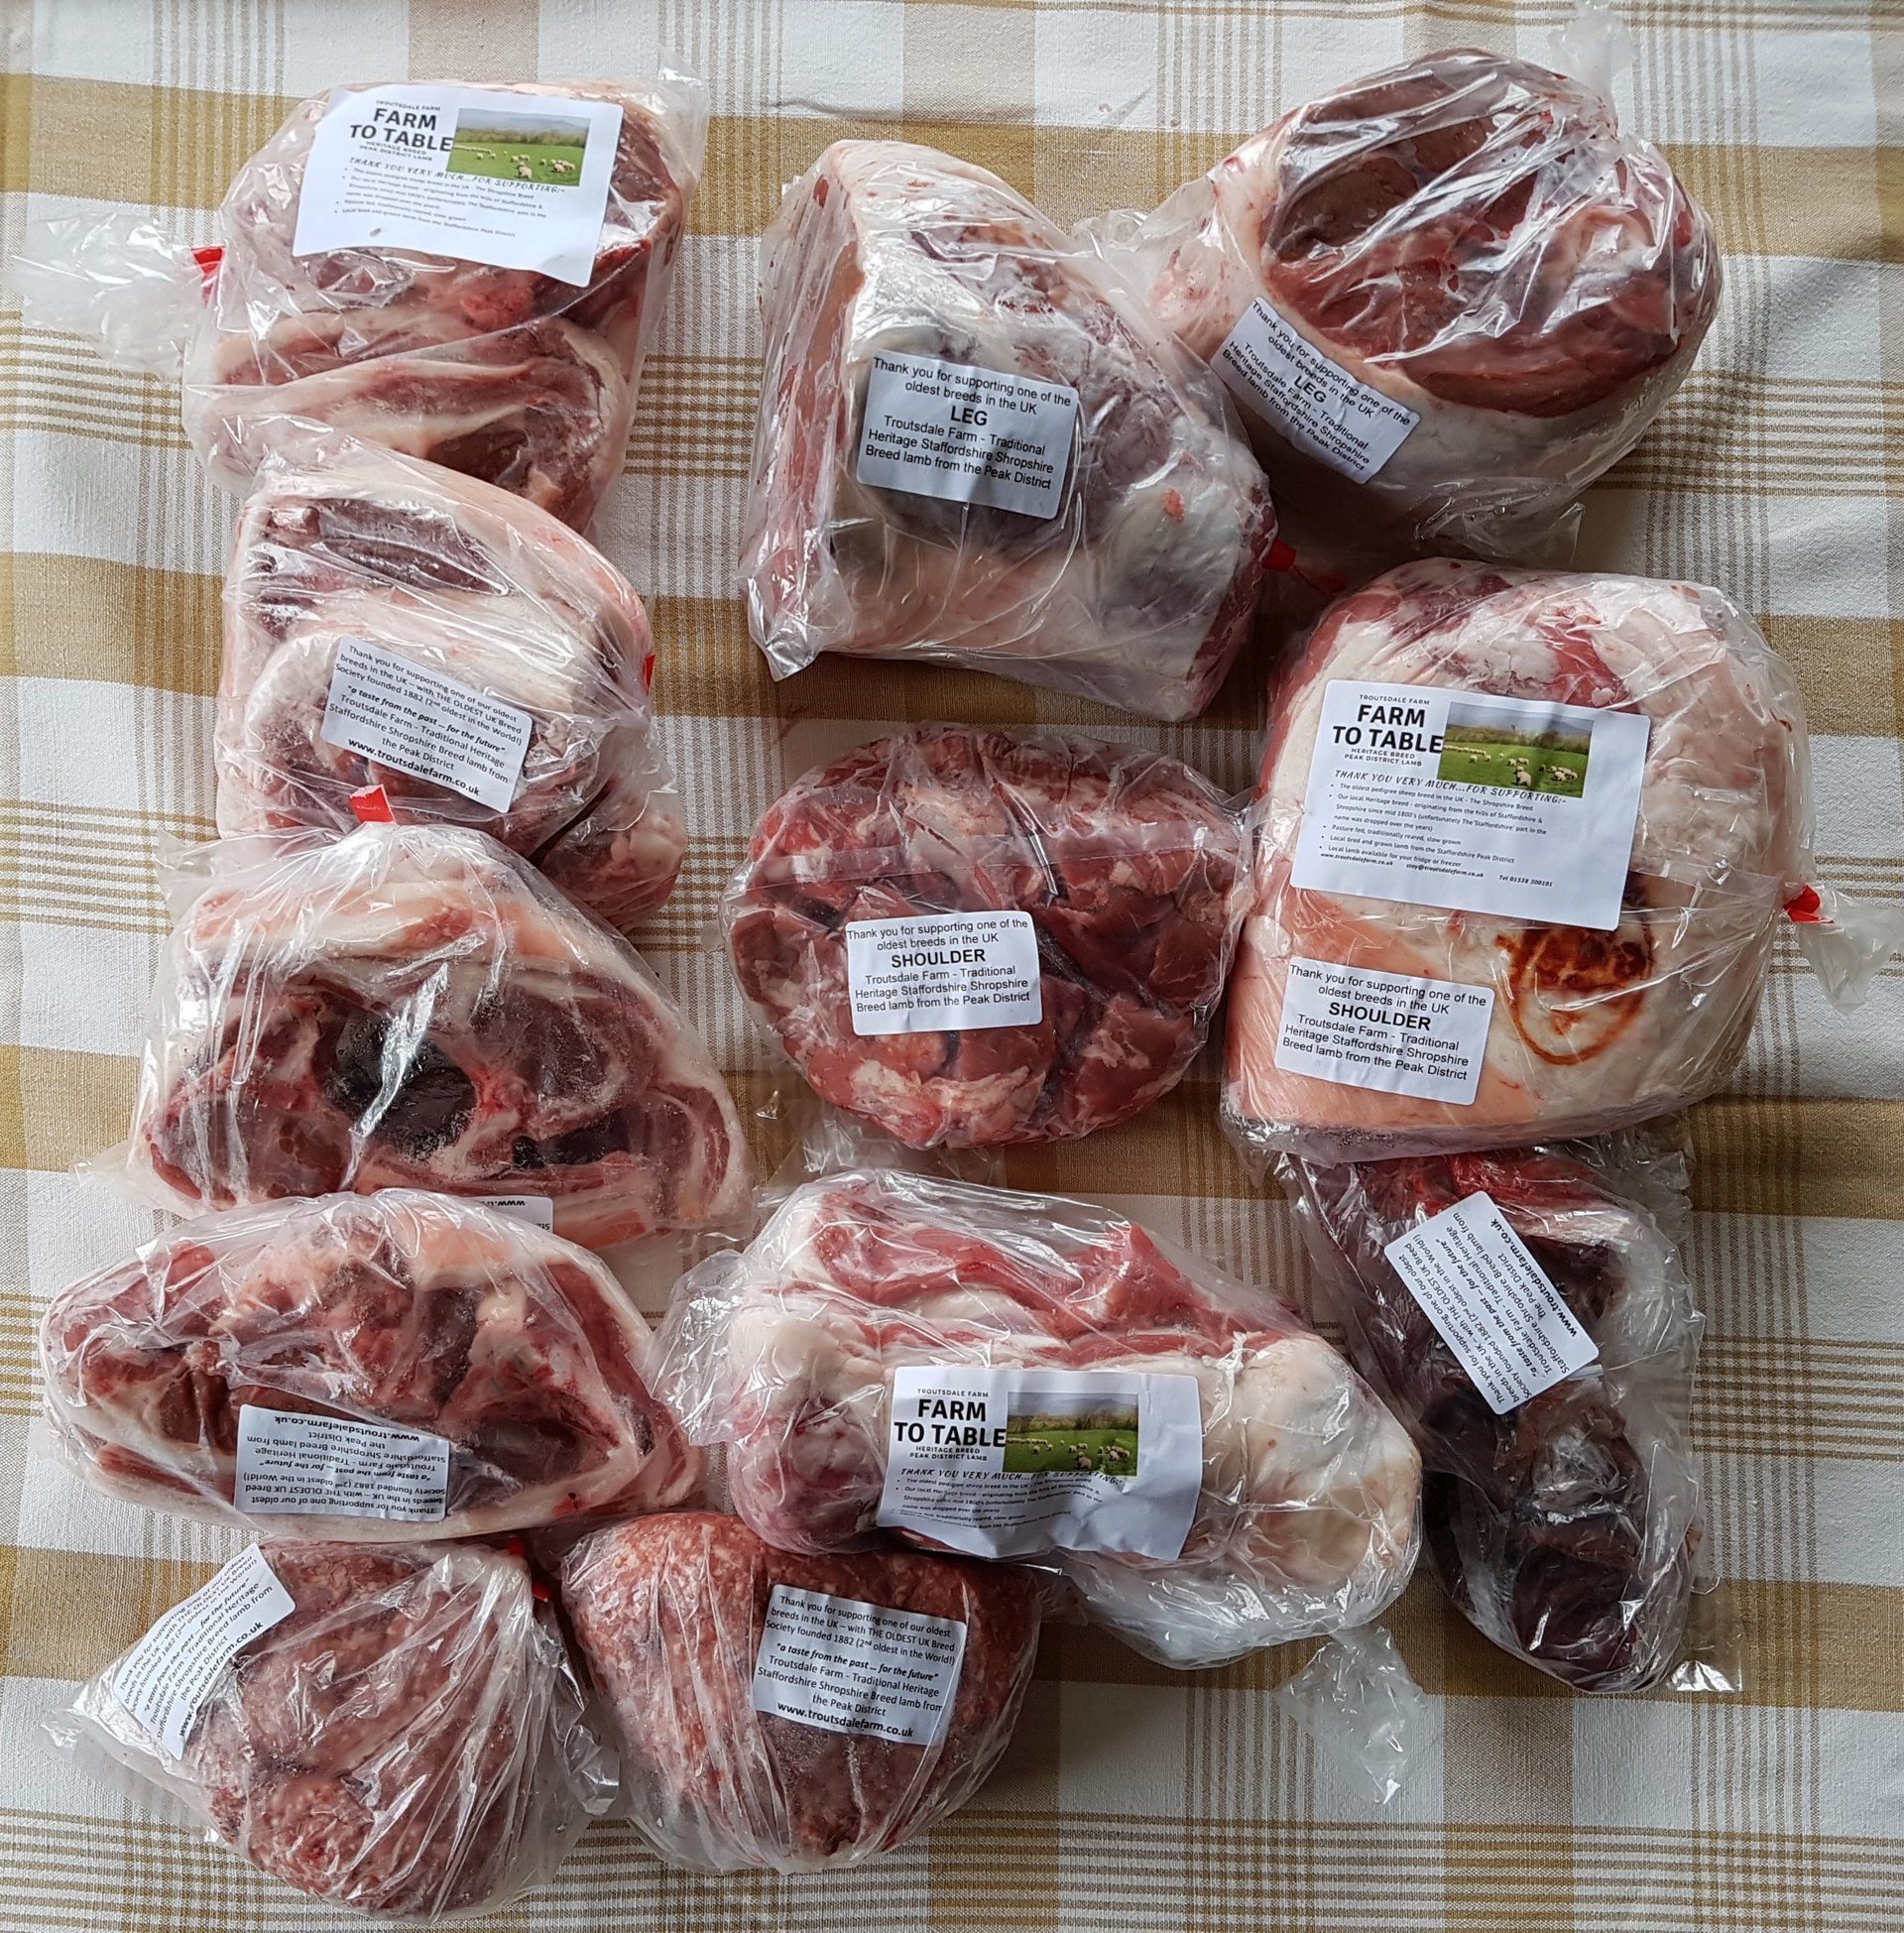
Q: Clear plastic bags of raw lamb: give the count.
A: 12